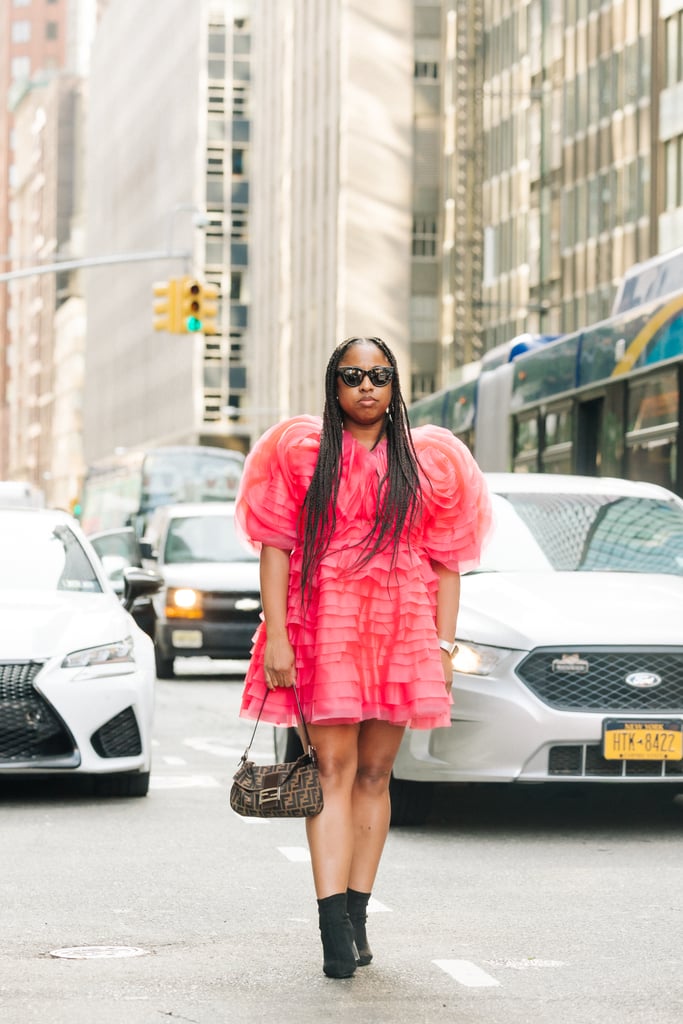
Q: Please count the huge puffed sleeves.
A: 2